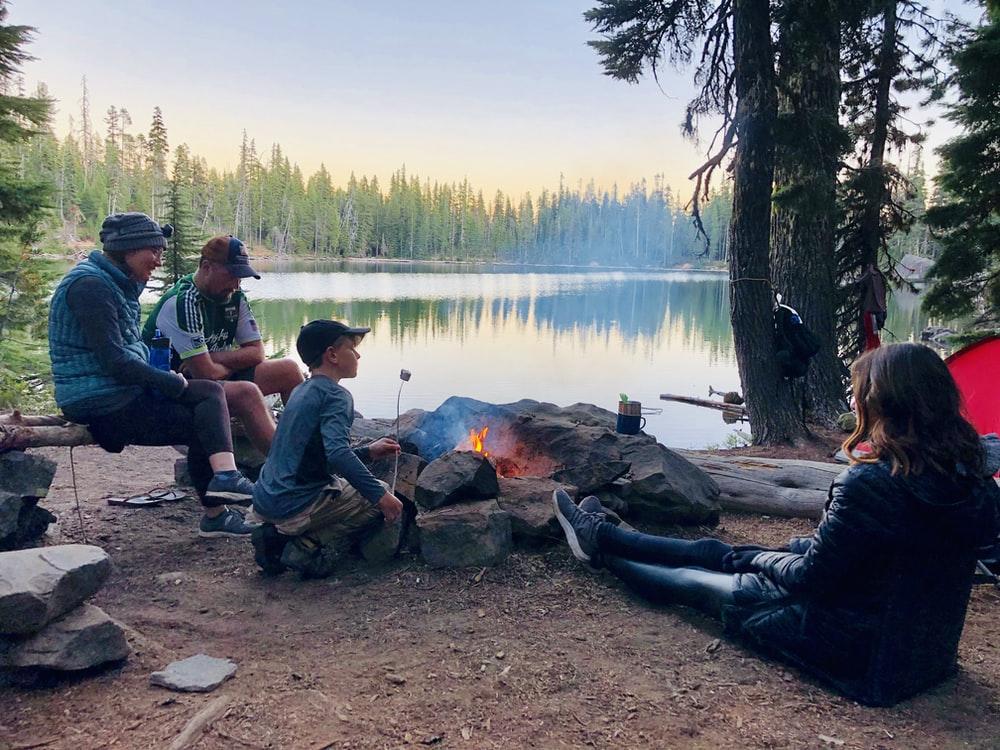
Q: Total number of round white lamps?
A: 0